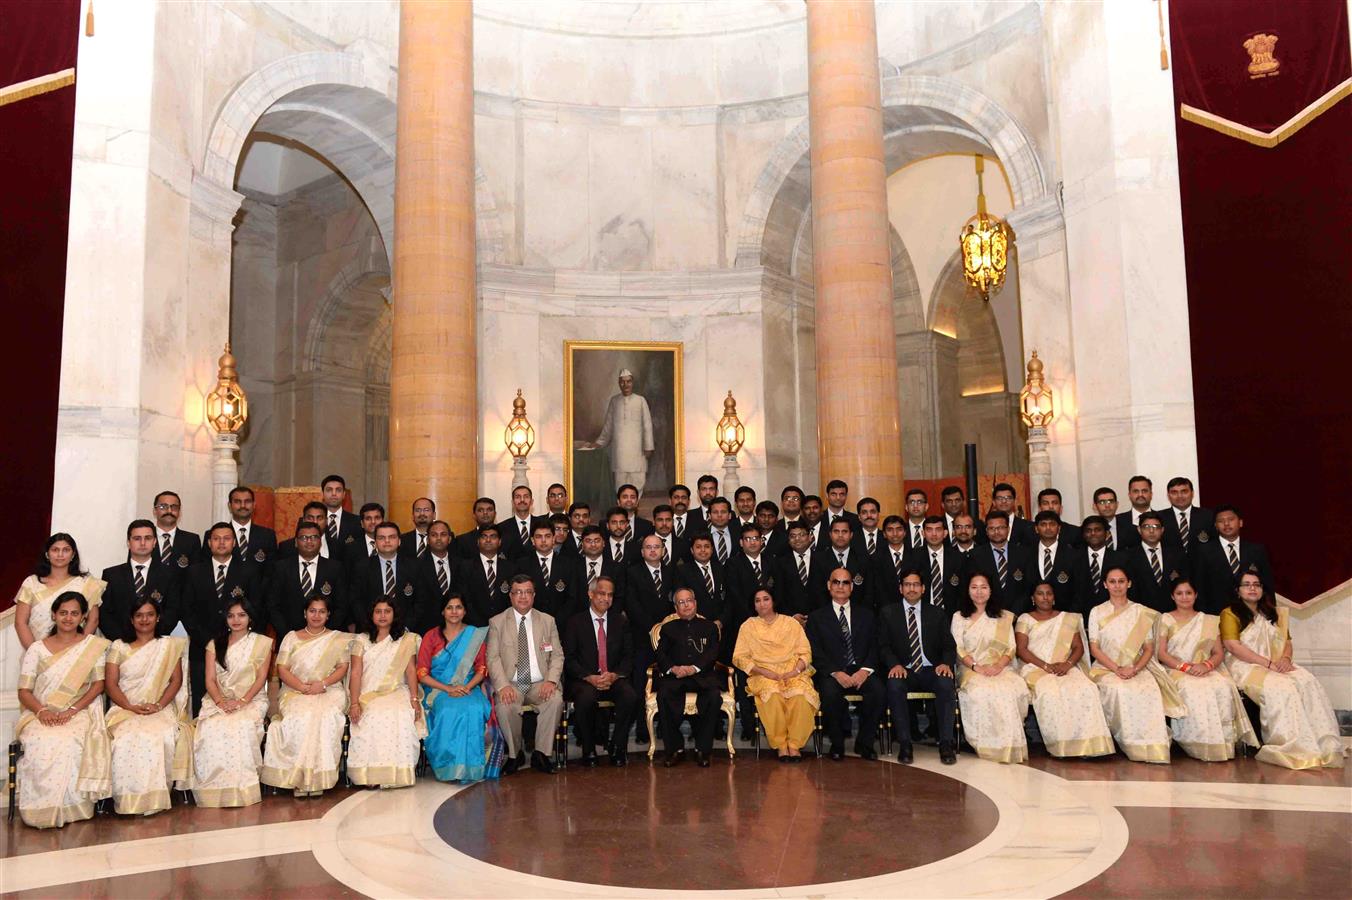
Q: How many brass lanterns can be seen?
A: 5